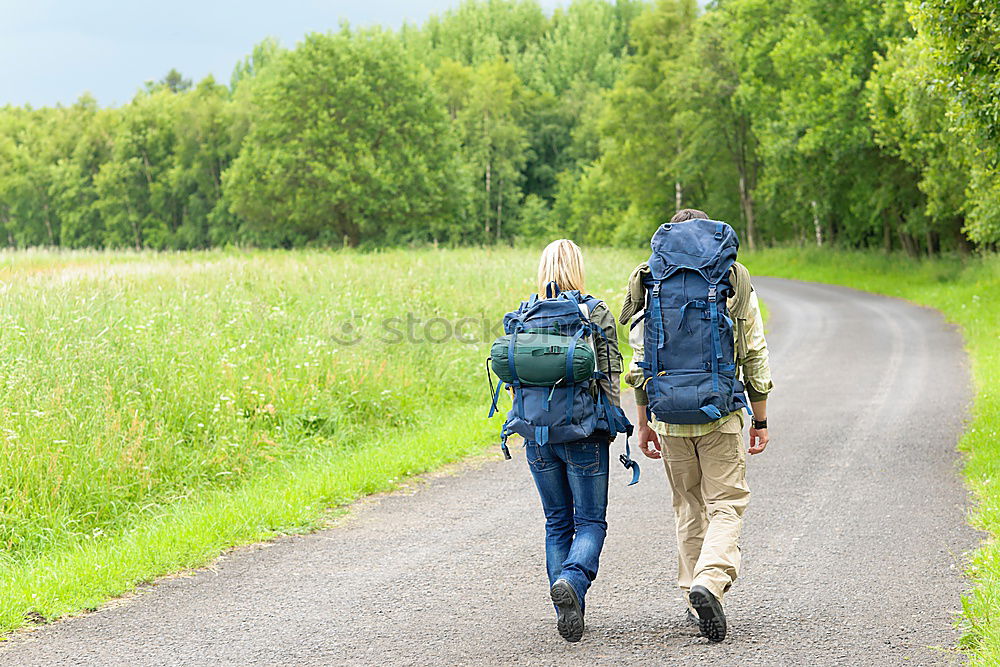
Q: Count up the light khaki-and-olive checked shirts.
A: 1